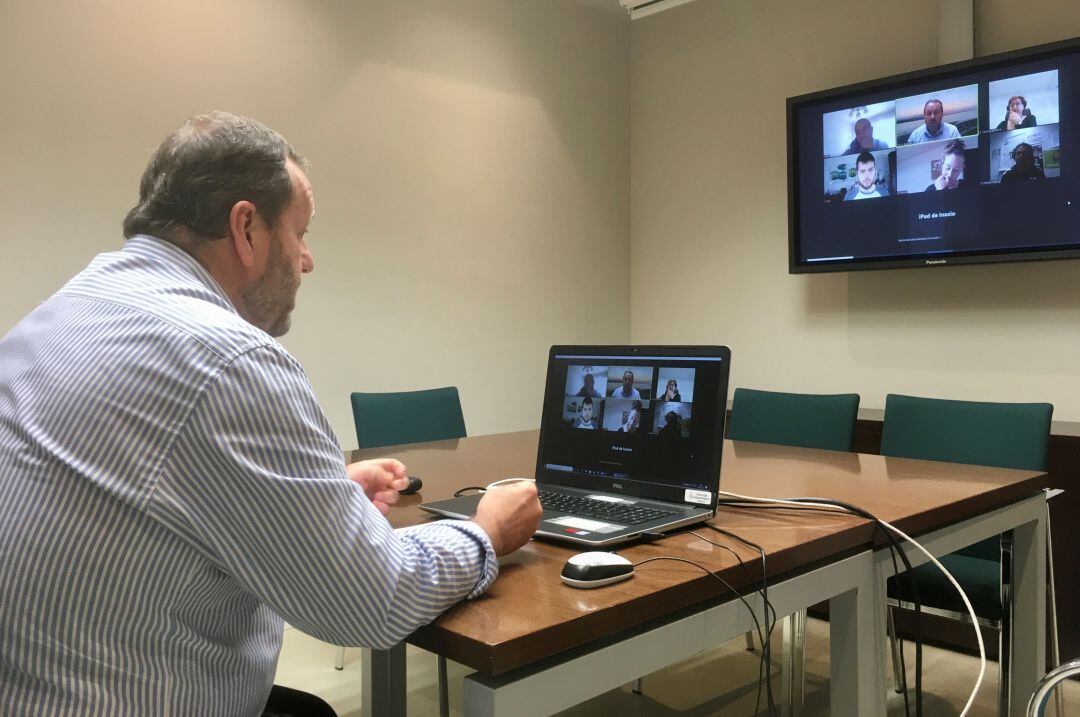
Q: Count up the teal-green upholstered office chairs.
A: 3